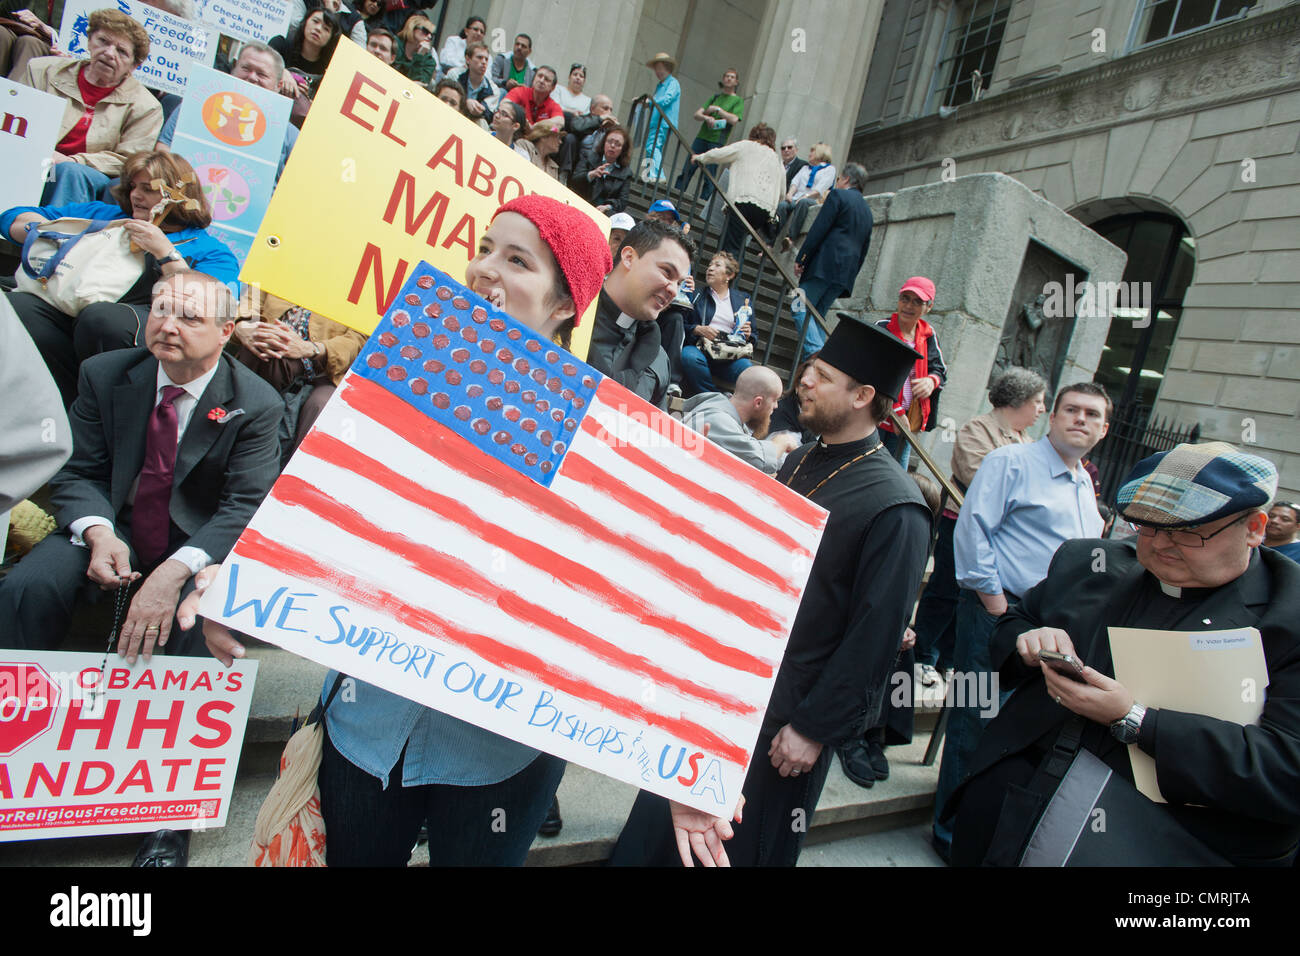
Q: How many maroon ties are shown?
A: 1